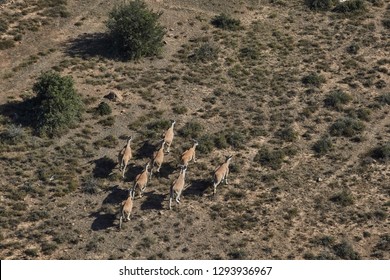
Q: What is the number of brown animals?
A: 8